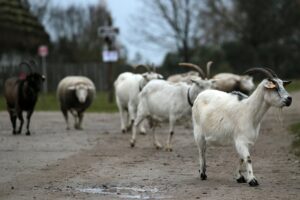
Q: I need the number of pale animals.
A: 6